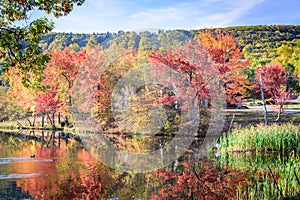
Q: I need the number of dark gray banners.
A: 0